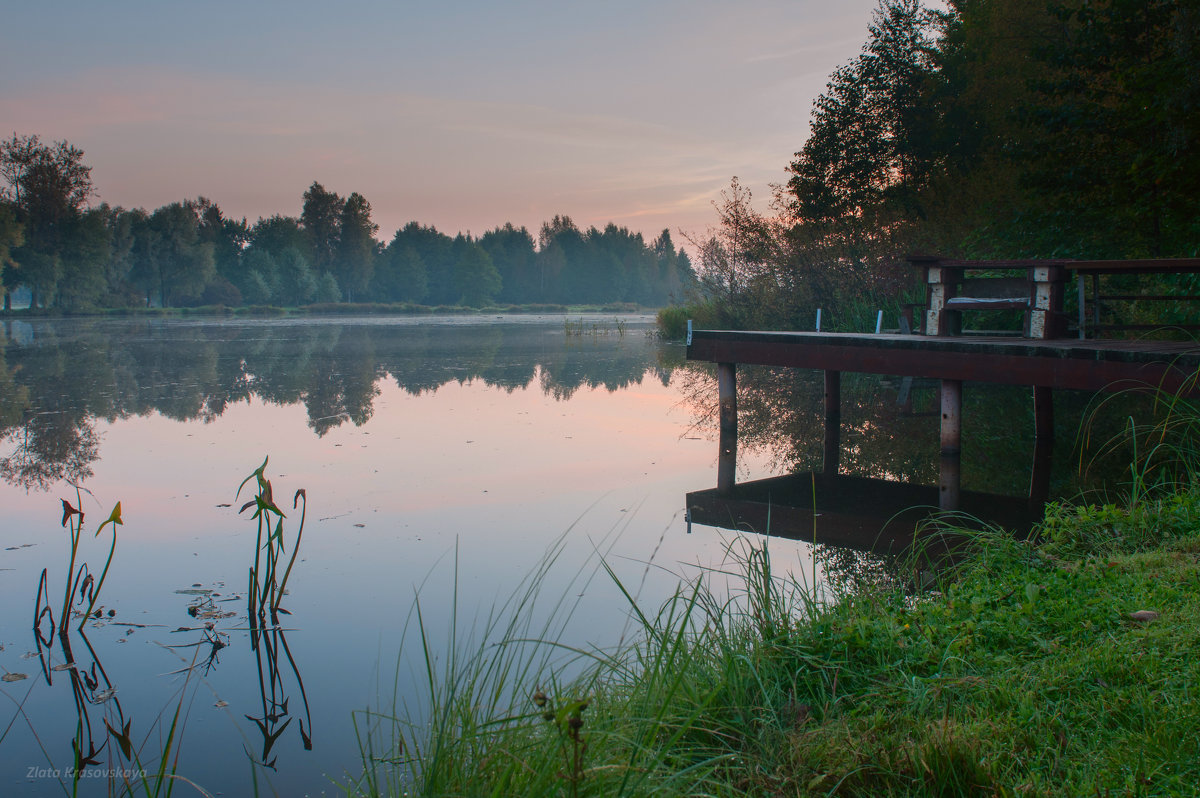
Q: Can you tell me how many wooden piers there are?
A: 1